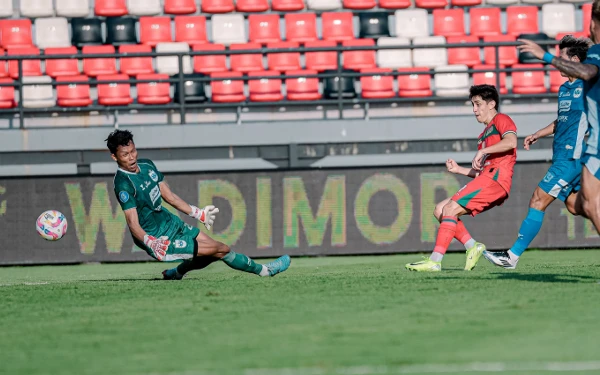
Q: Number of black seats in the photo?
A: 6